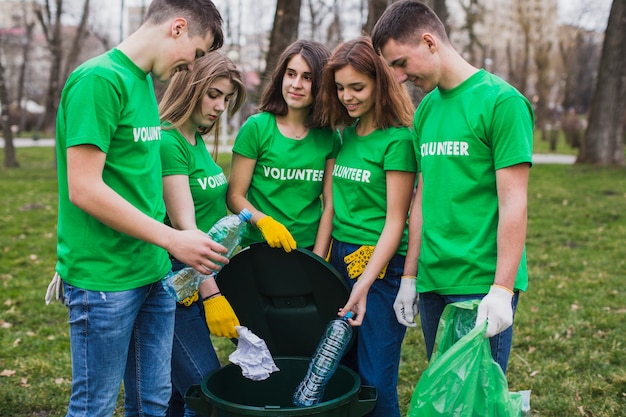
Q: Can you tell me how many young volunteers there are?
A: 5